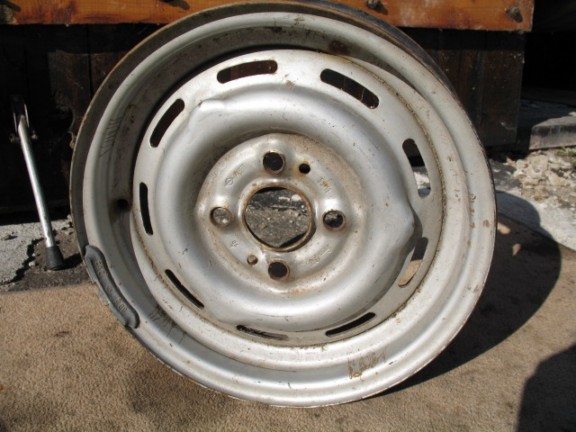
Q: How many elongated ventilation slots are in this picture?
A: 9